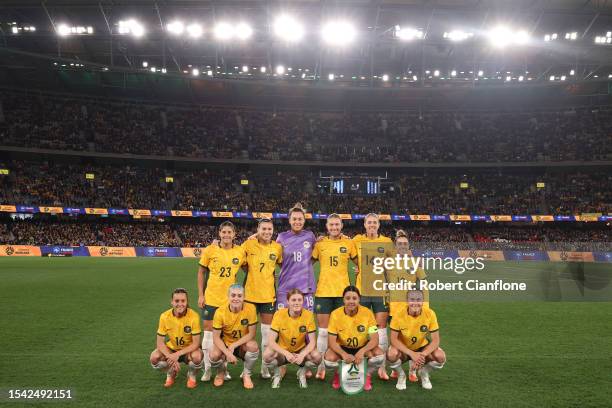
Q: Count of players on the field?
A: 11